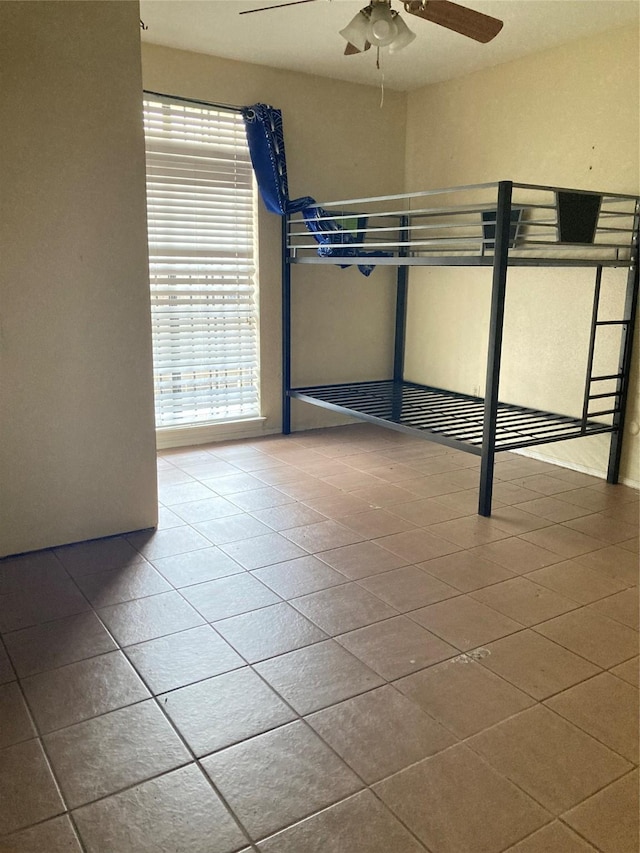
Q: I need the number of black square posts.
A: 4